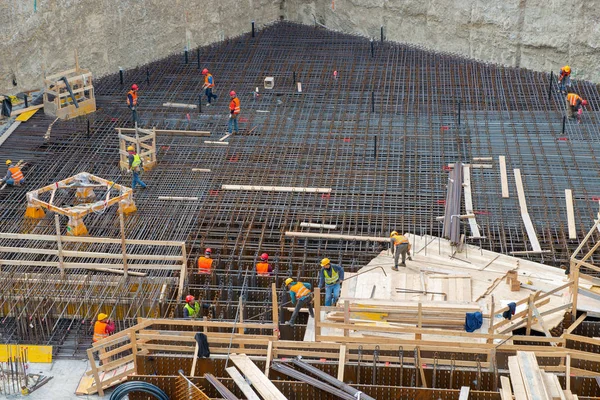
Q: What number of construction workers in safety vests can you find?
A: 14